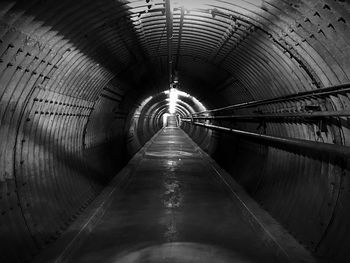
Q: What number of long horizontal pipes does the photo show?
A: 3